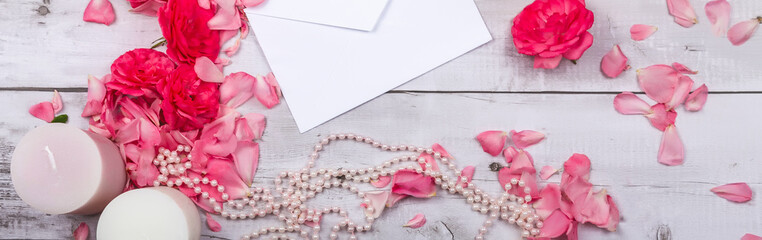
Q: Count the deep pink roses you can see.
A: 4